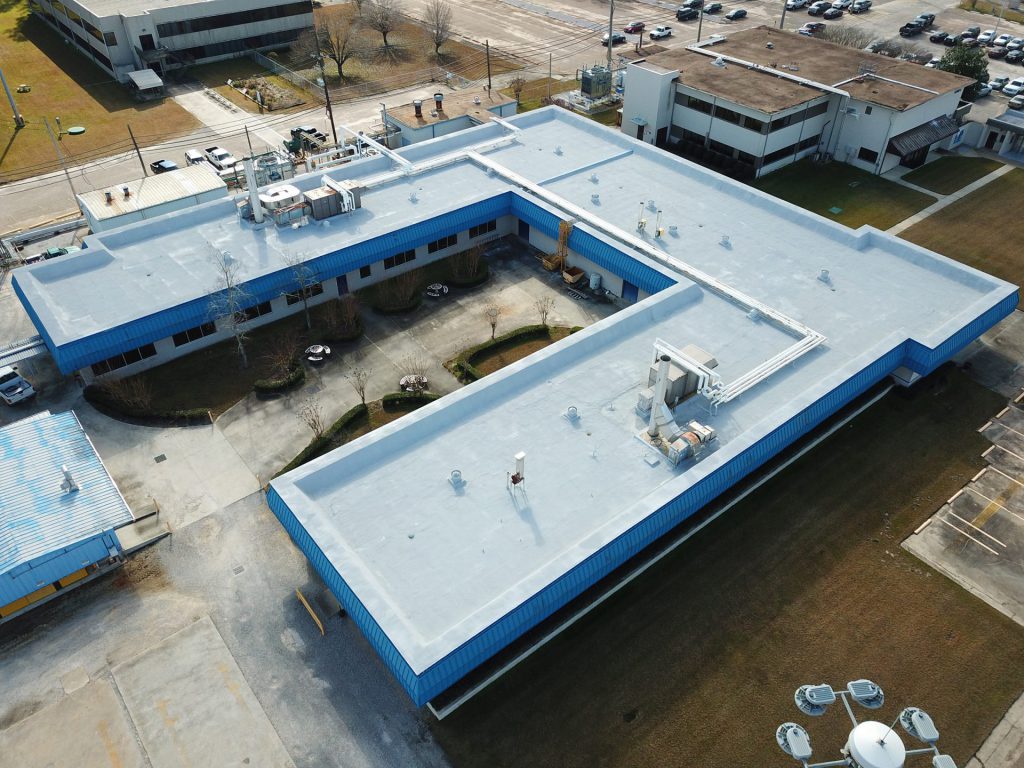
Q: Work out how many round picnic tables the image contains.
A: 3